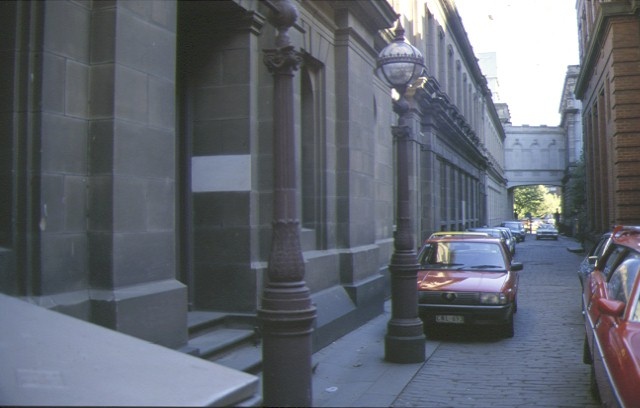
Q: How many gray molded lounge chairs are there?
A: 0